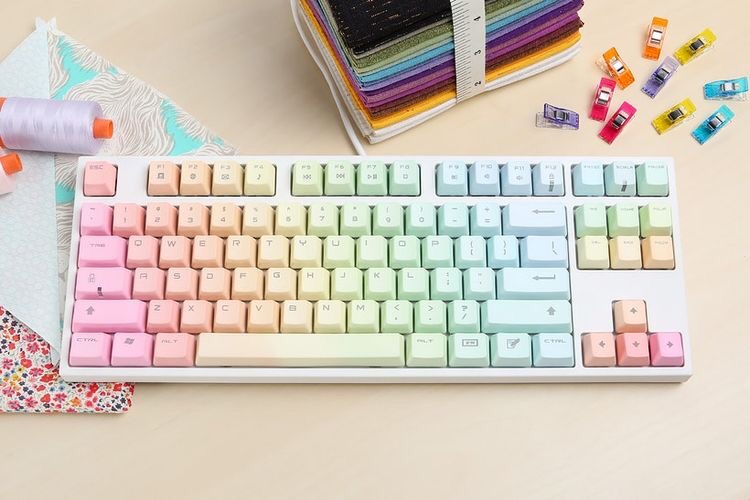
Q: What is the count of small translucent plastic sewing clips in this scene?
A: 10